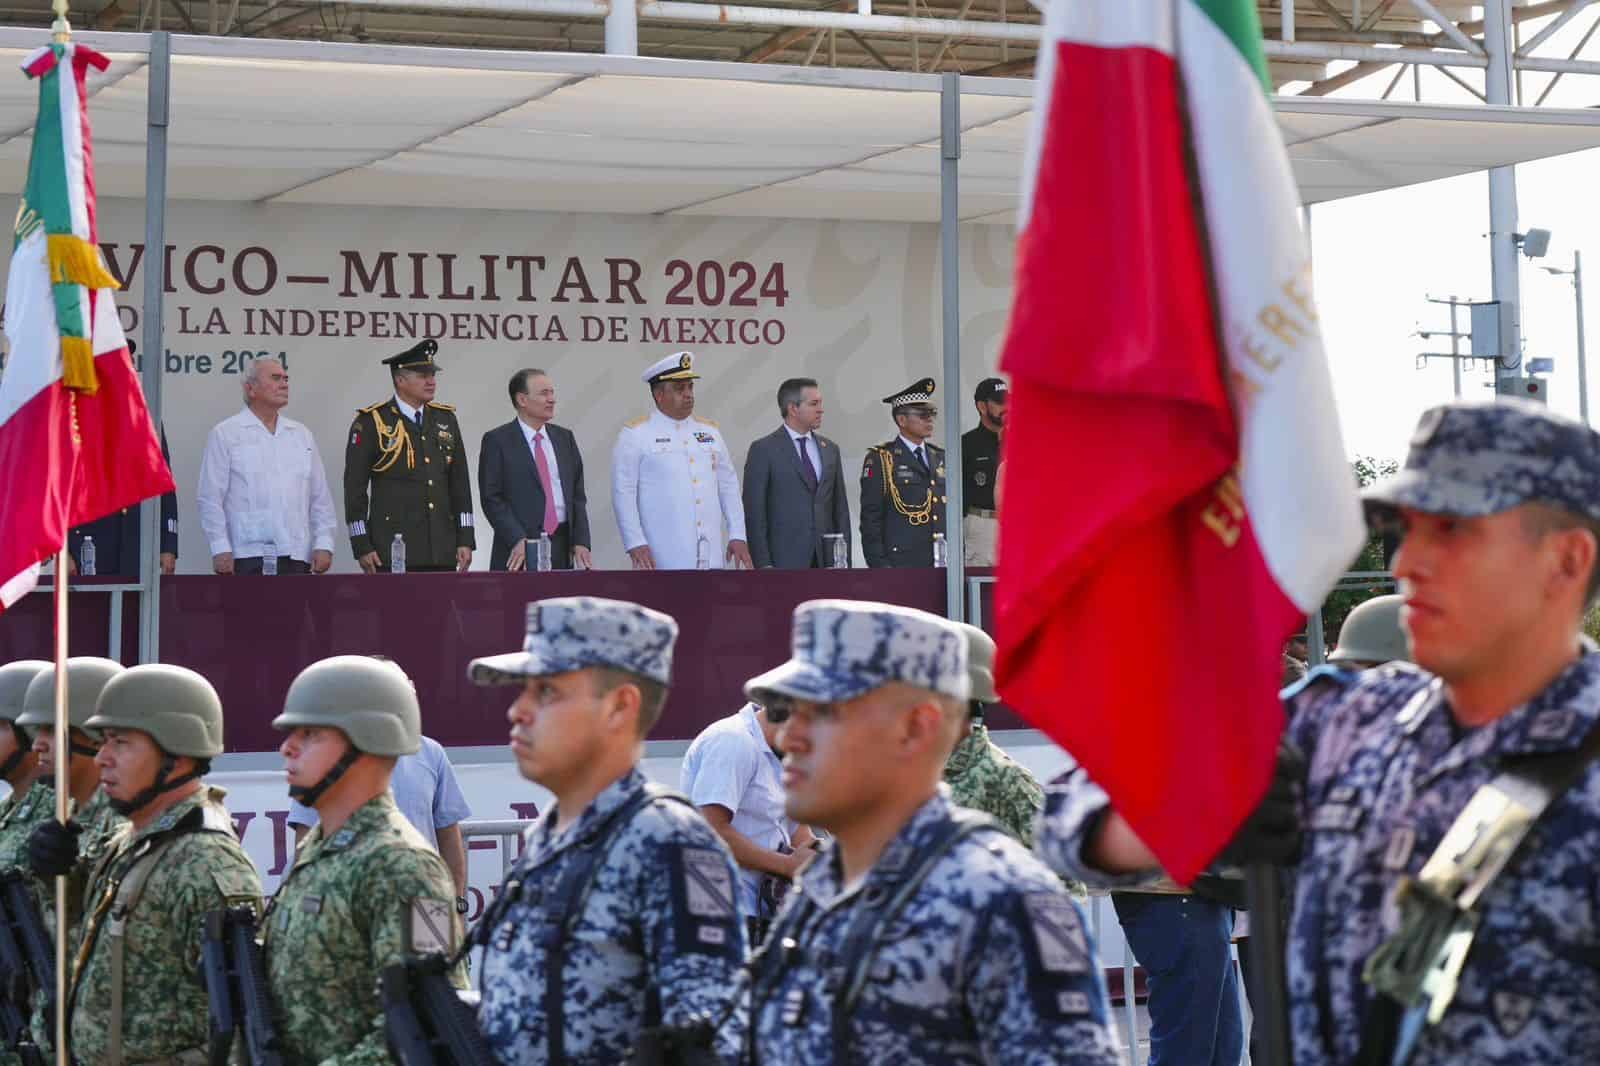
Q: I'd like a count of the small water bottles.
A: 7